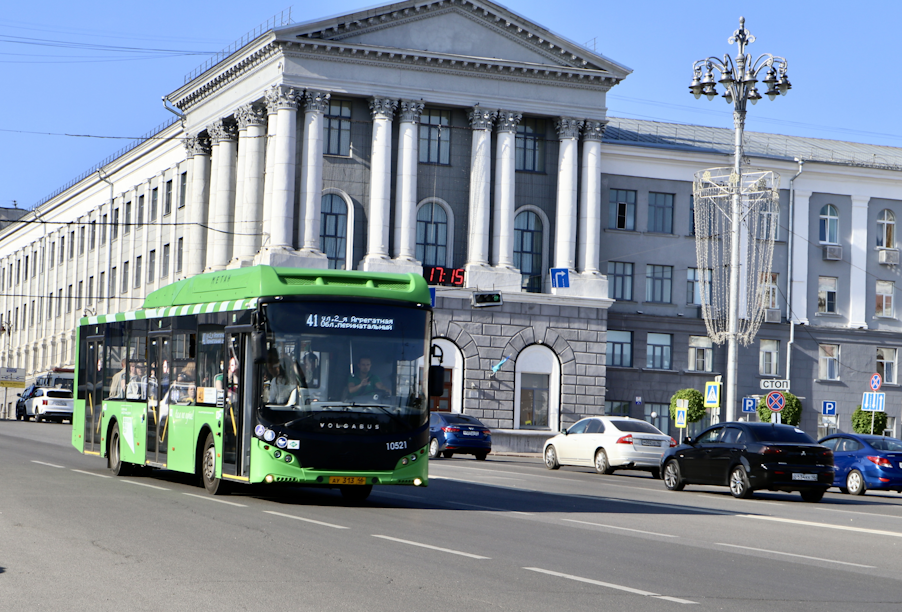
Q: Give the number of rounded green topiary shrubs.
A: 3